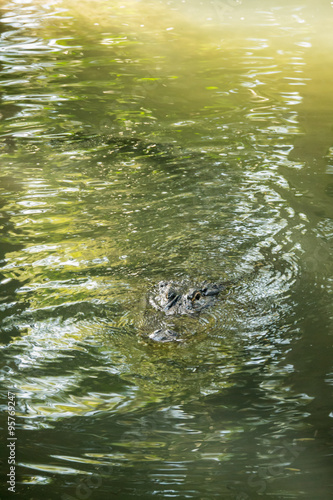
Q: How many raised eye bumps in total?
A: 2